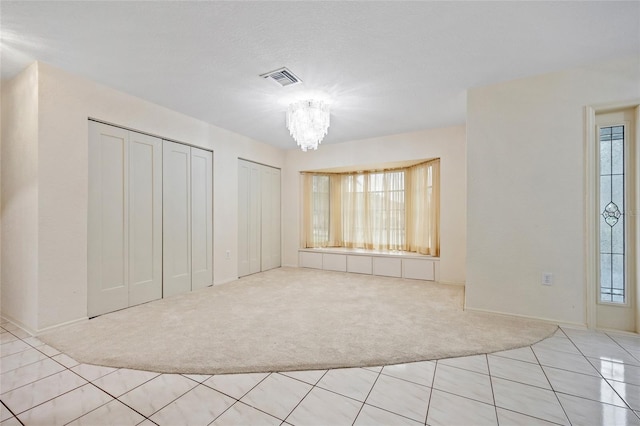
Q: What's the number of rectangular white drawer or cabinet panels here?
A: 5